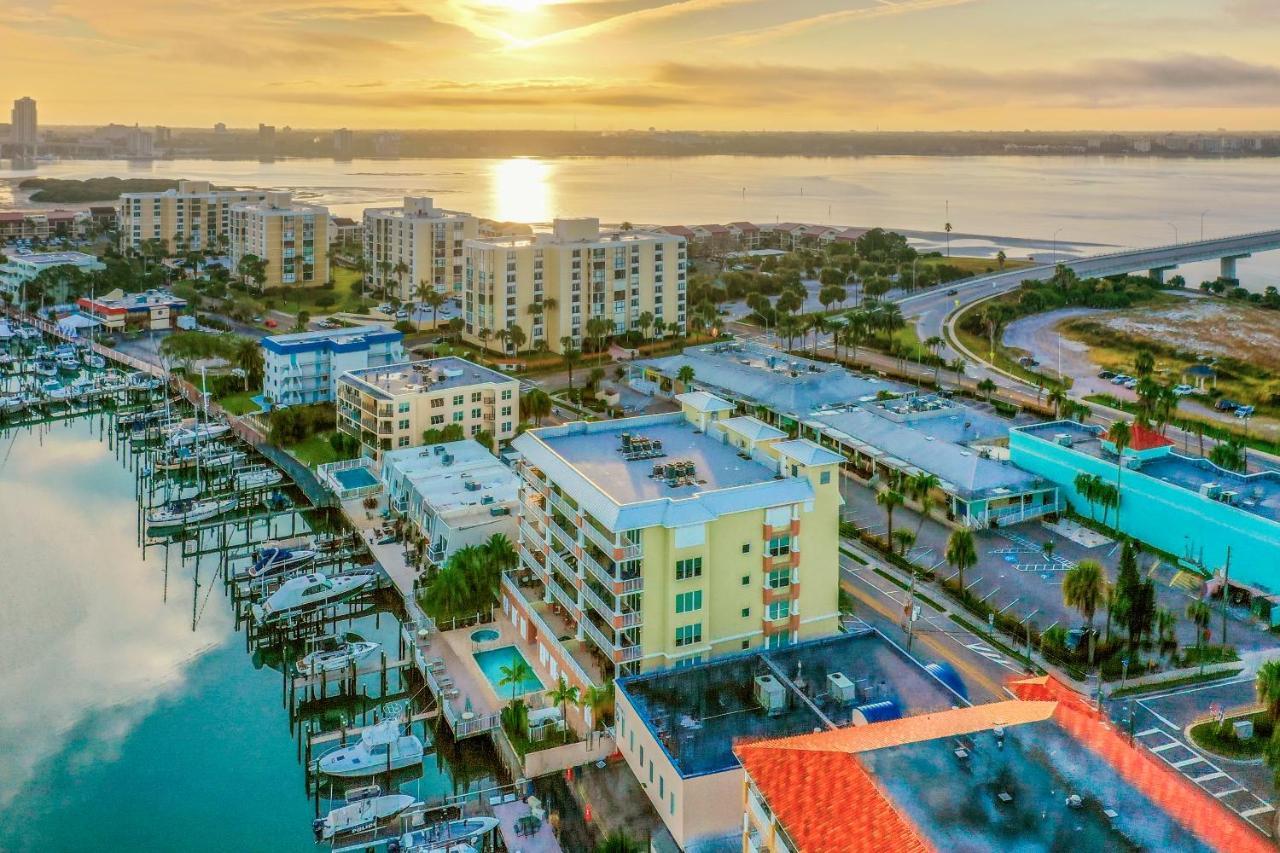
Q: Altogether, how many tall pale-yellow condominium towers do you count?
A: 4